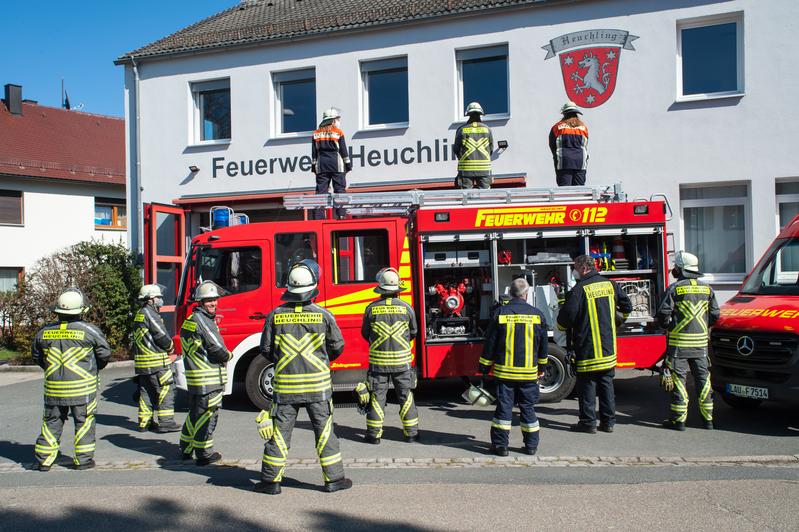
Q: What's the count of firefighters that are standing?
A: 11